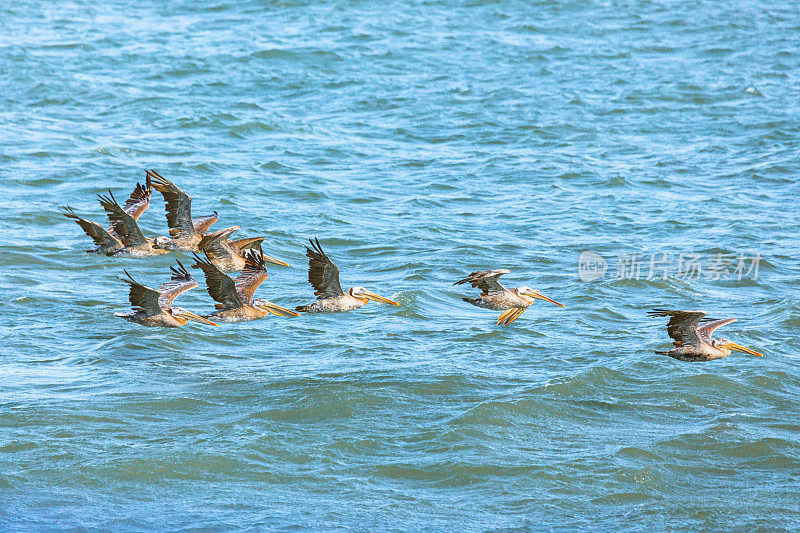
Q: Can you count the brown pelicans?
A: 9